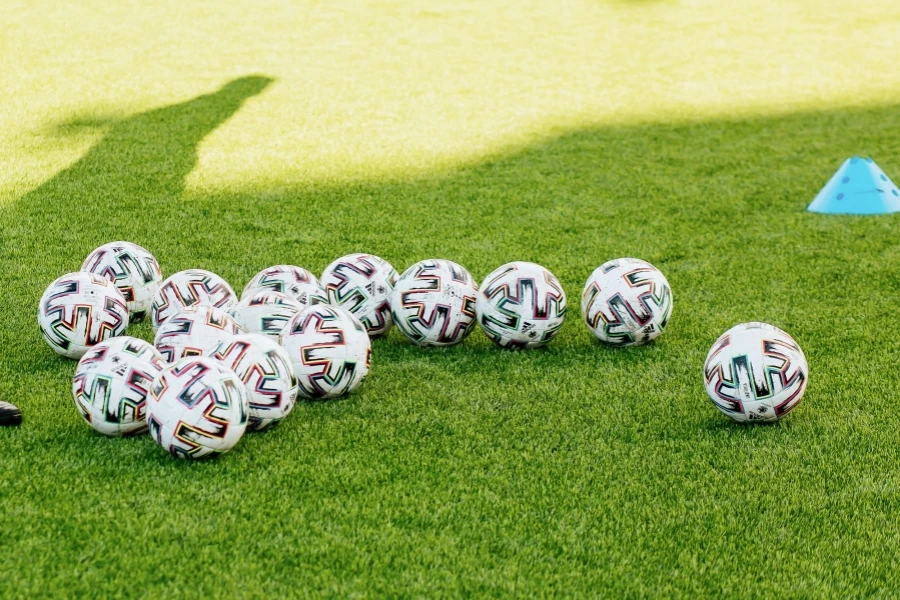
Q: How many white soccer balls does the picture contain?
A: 15